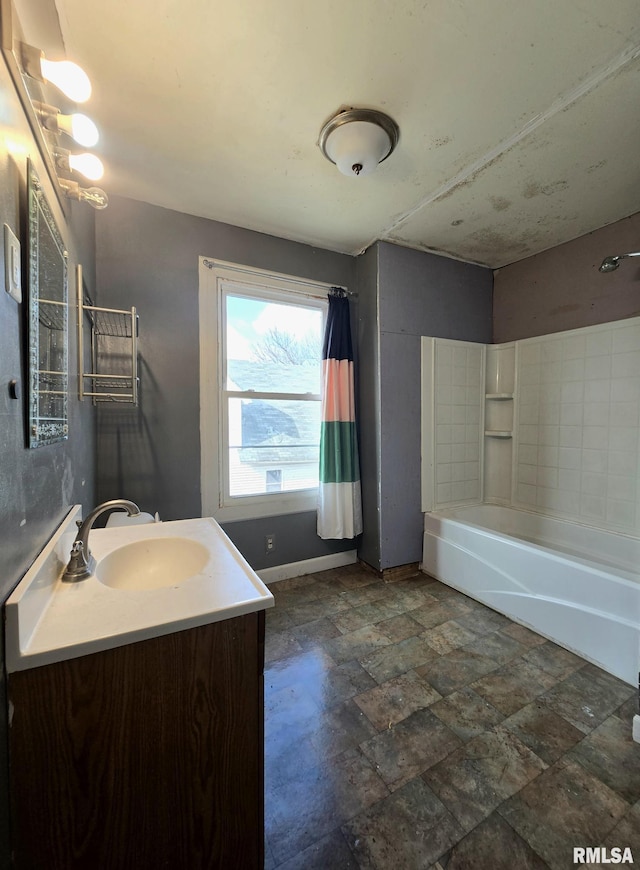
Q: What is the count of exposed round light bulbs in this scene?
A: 4